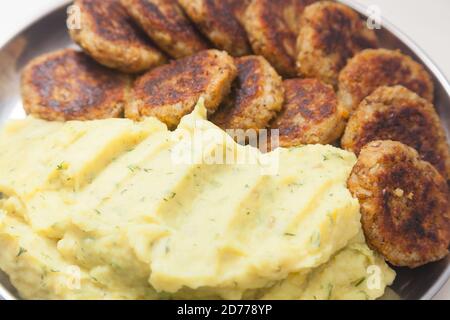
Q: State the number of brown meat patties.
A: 12